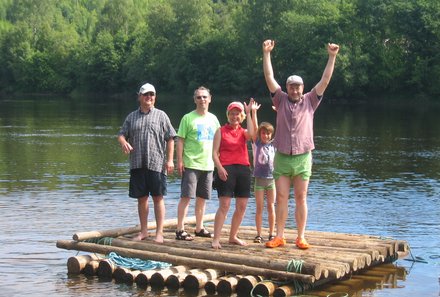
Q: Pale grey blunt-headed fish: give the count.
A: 0